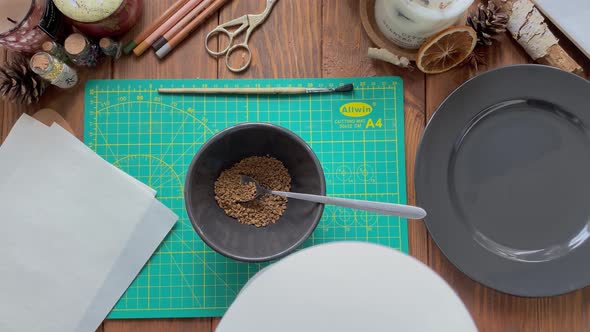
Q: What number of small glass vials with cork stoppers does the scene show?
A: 4